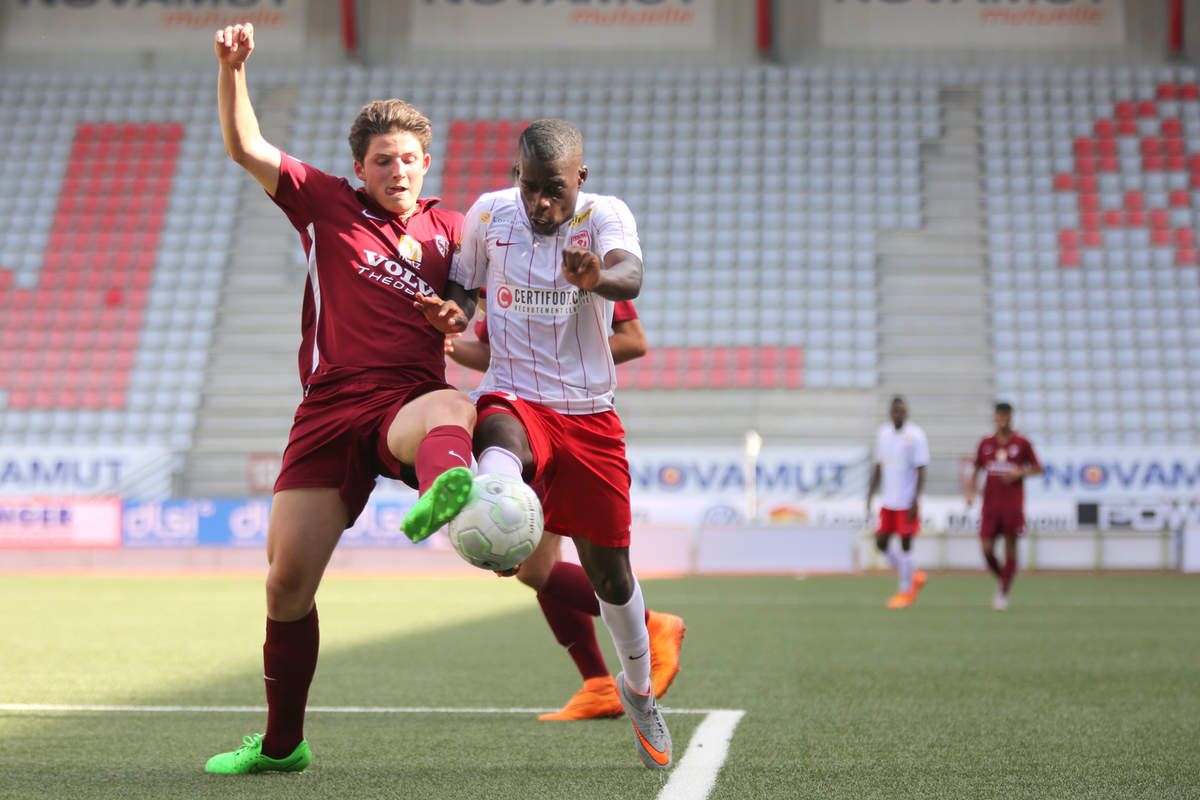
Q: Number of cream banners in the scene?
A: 3